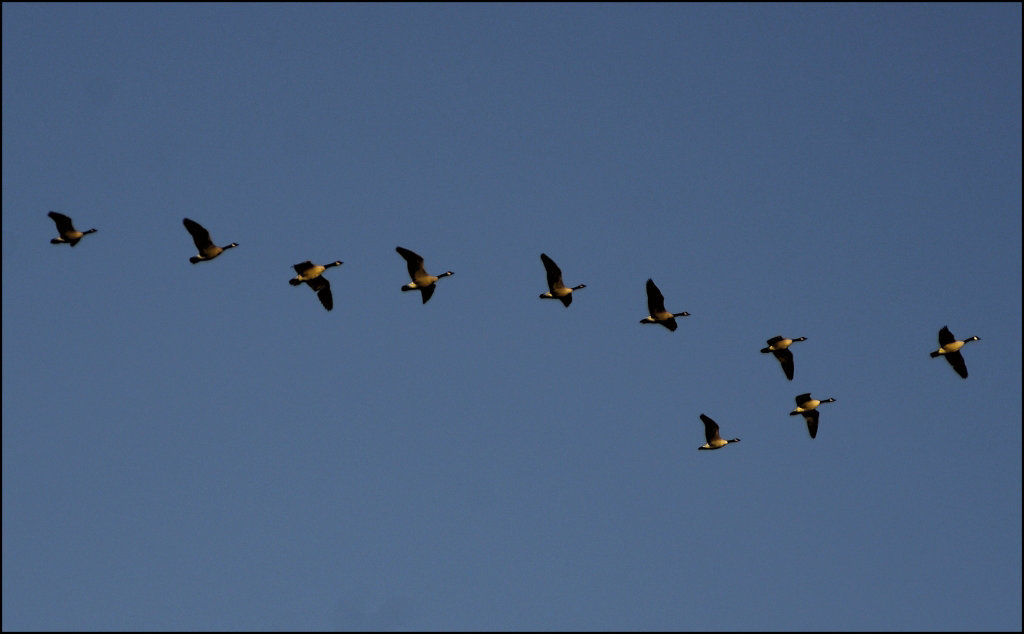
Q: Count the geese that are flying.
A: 10